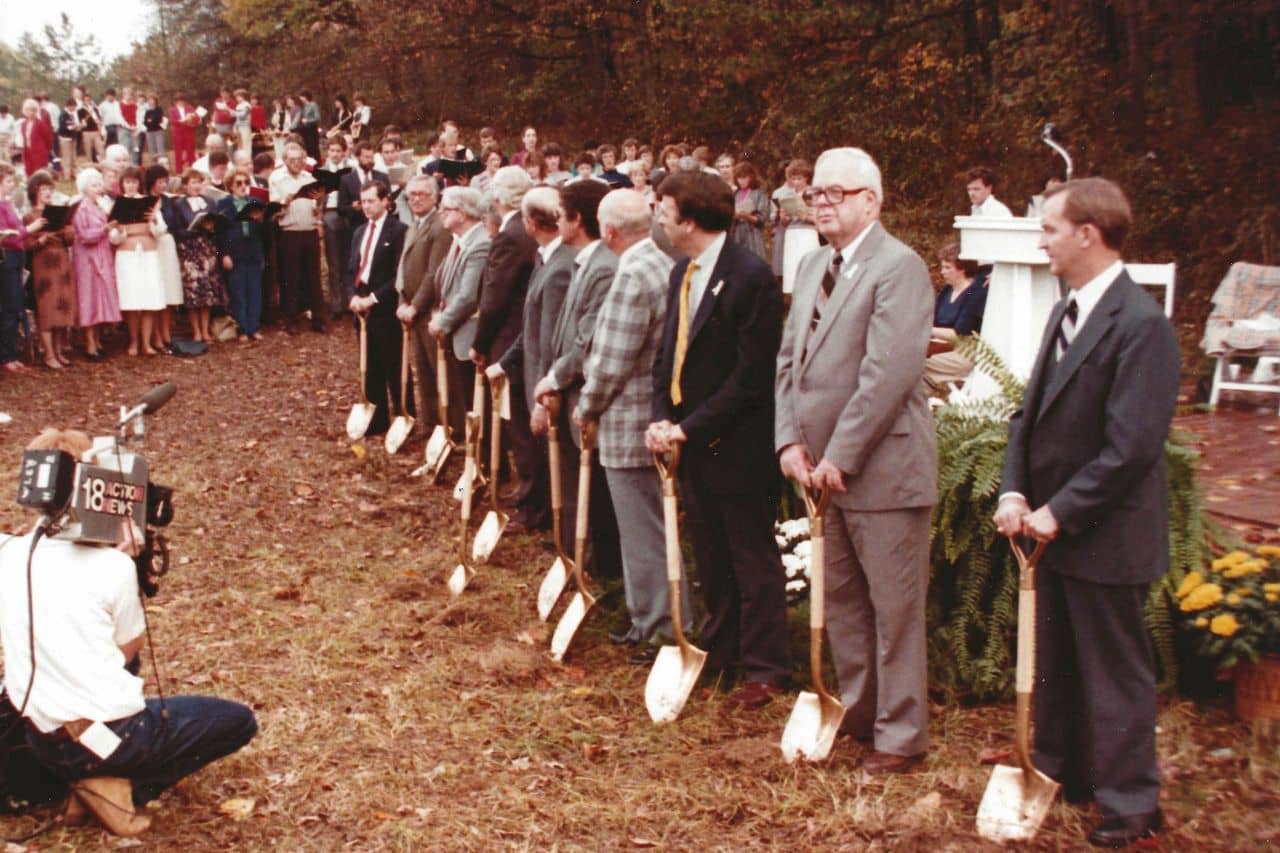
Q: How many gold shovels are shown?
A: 11